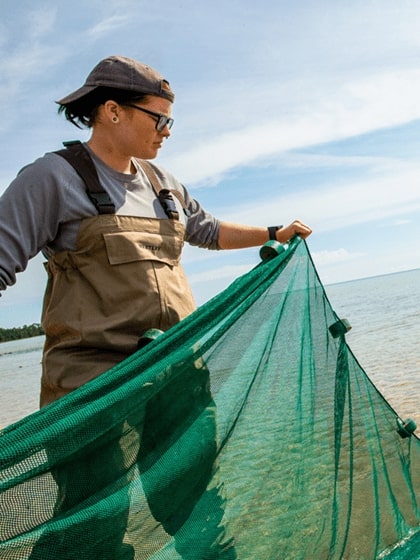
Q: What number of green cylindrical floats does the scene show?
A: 4